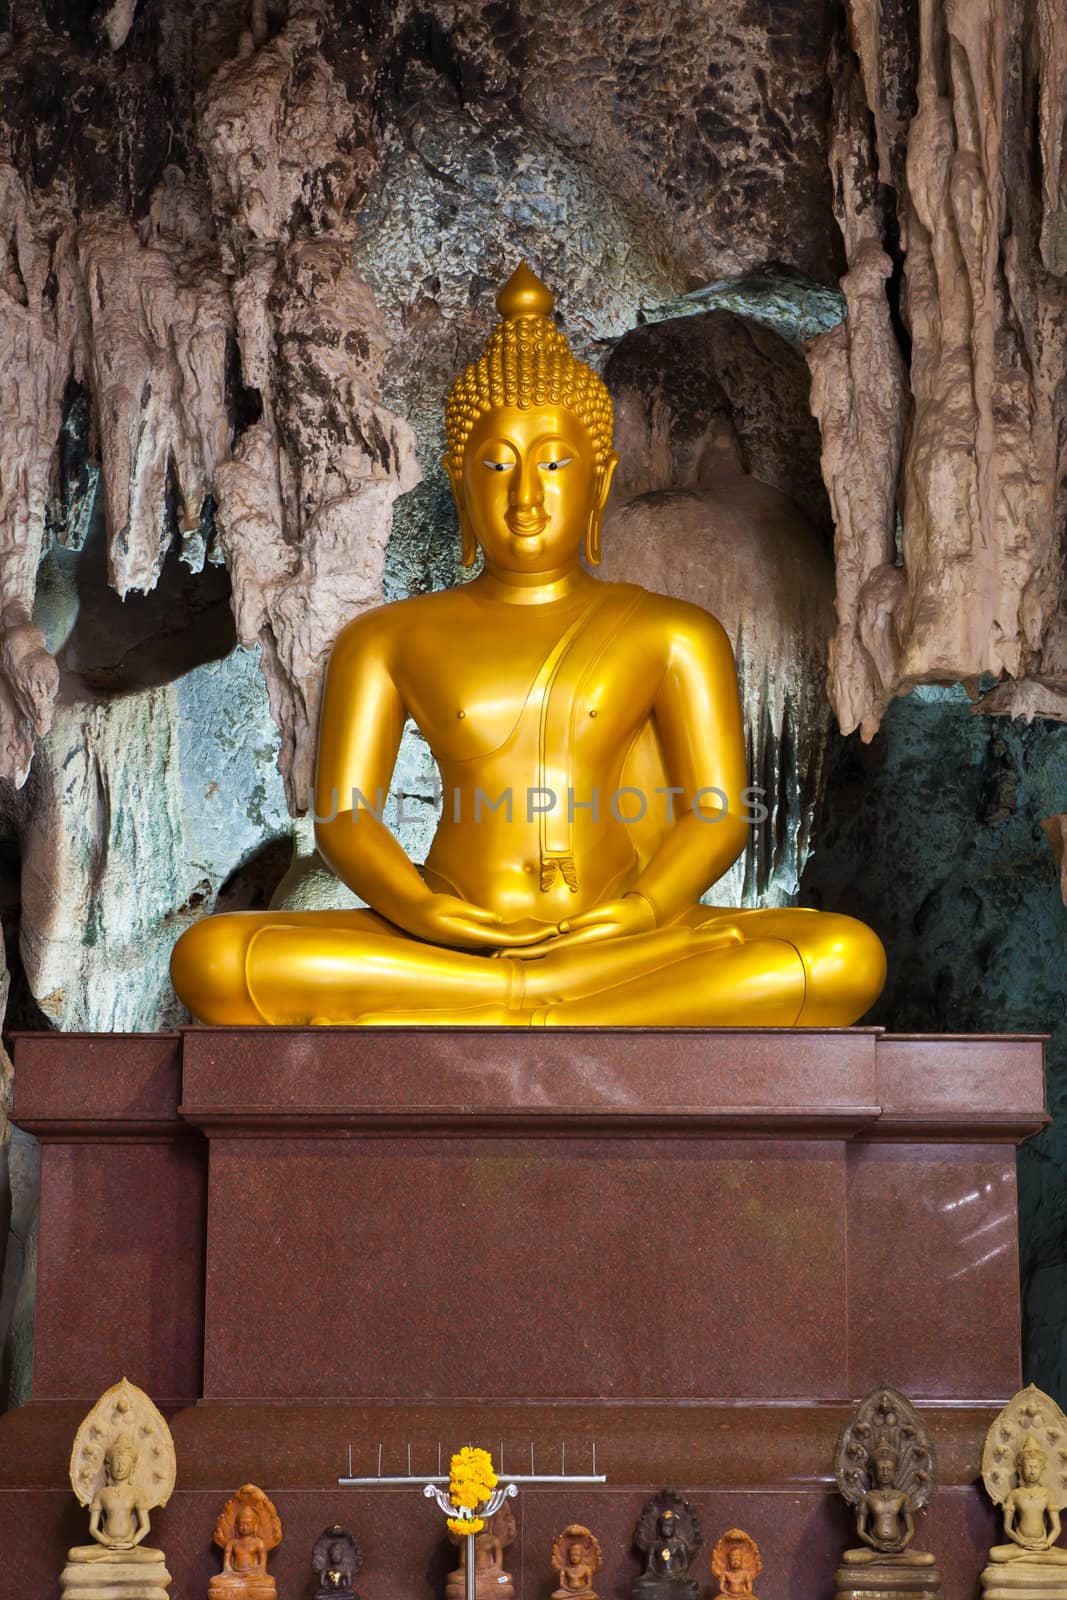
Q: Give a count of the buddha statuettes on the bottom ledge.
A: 9